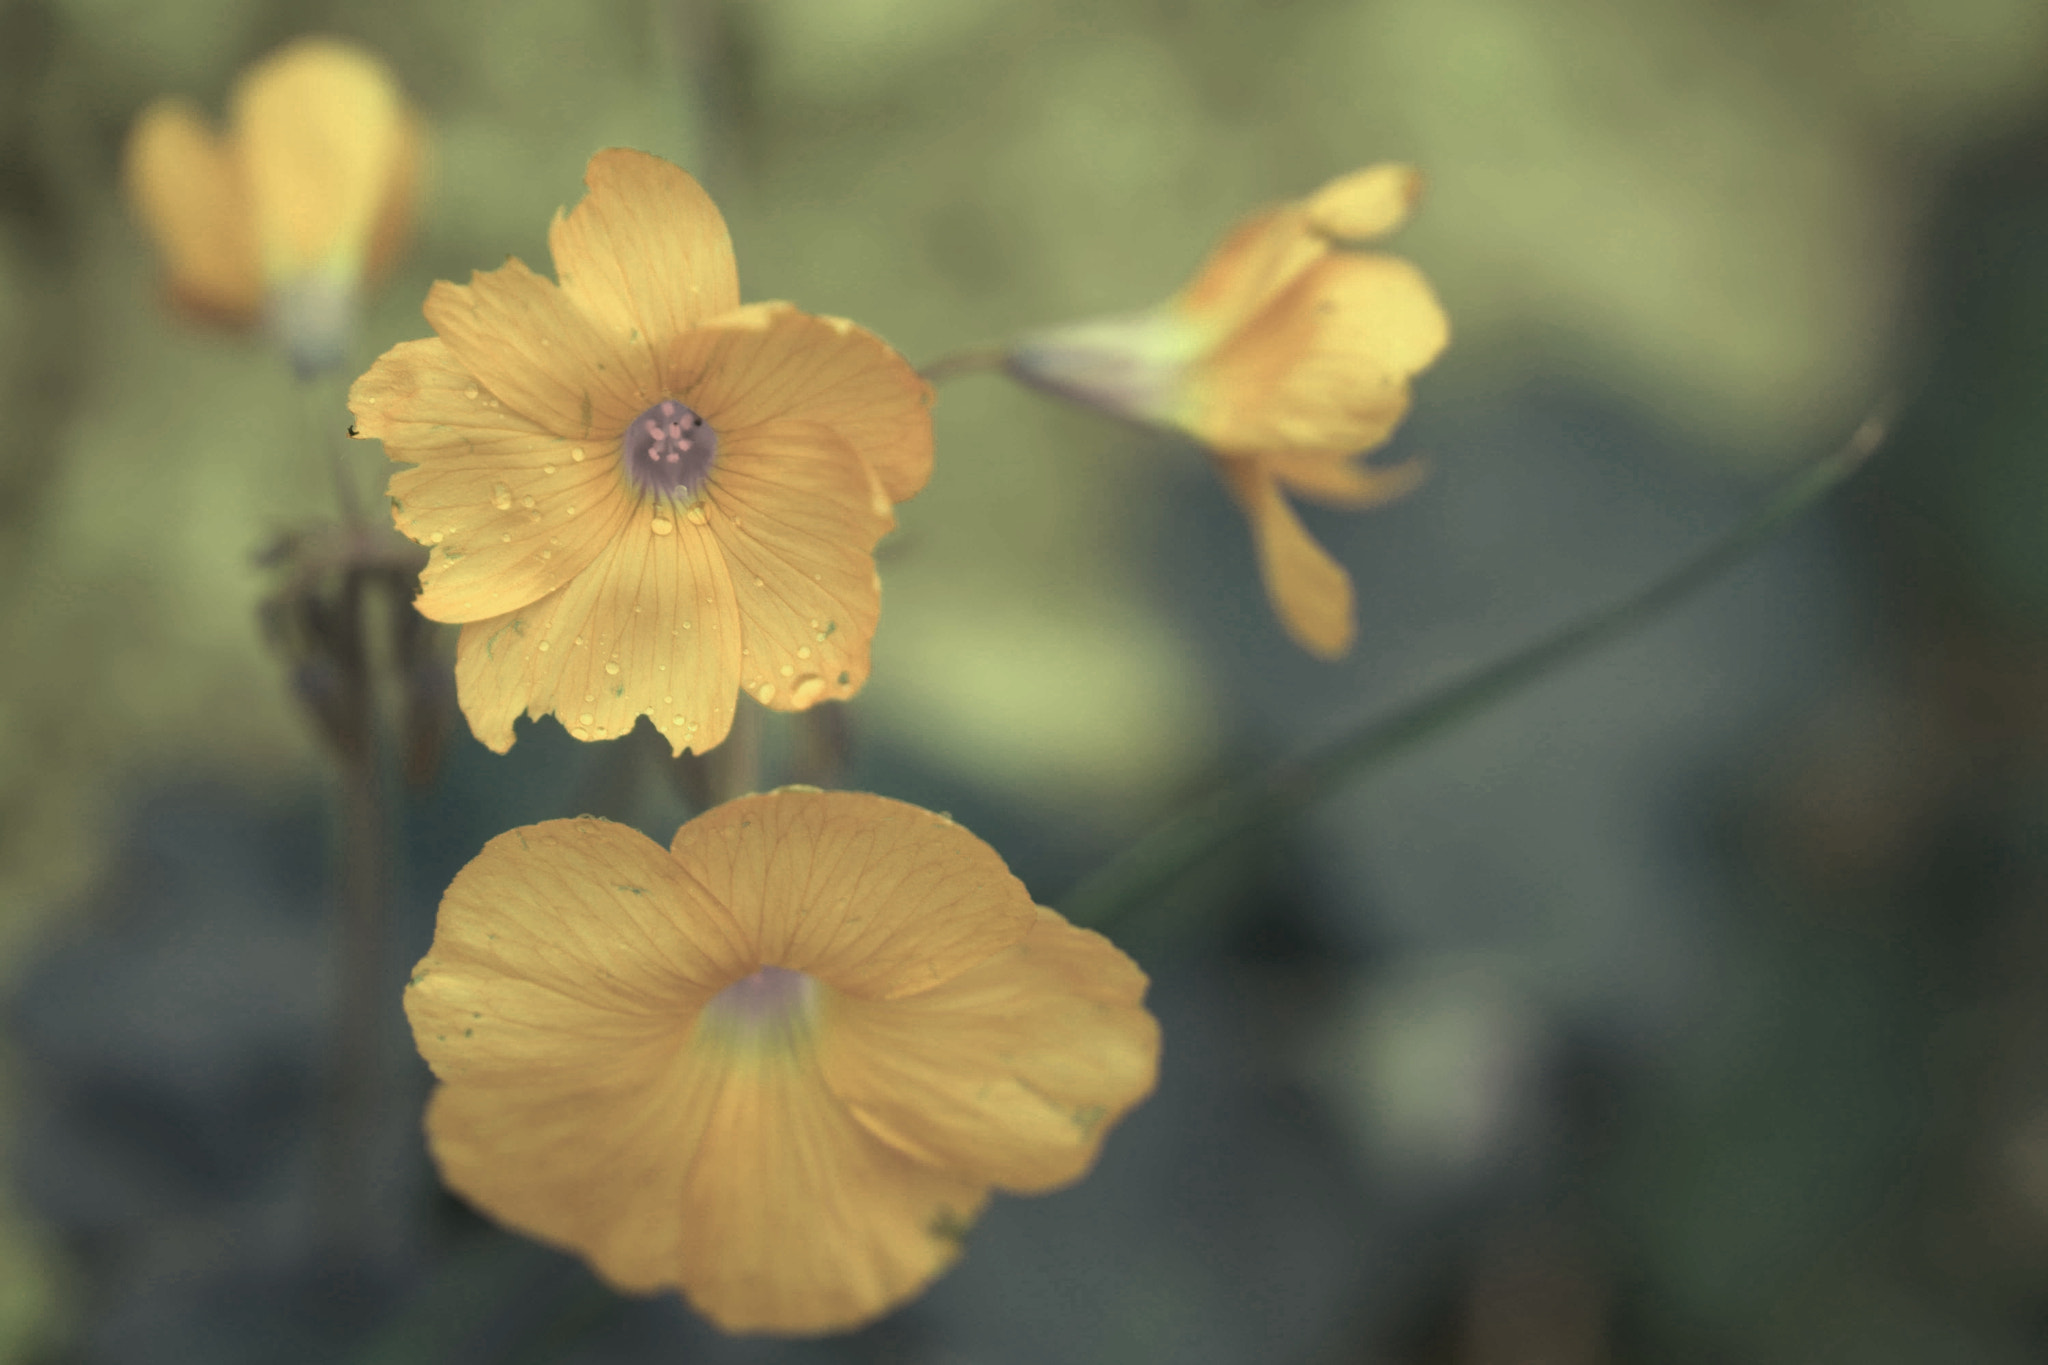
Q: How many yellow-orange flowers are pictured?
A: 4